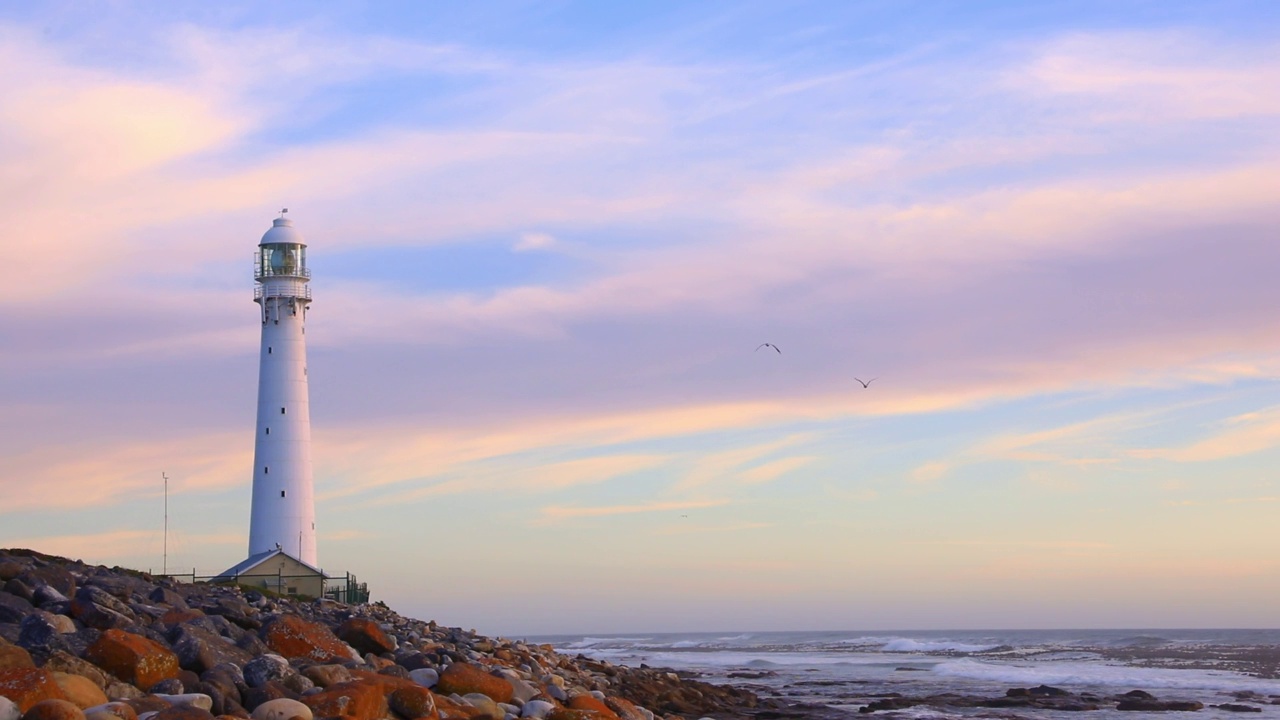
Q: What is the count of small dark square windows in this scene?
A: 5